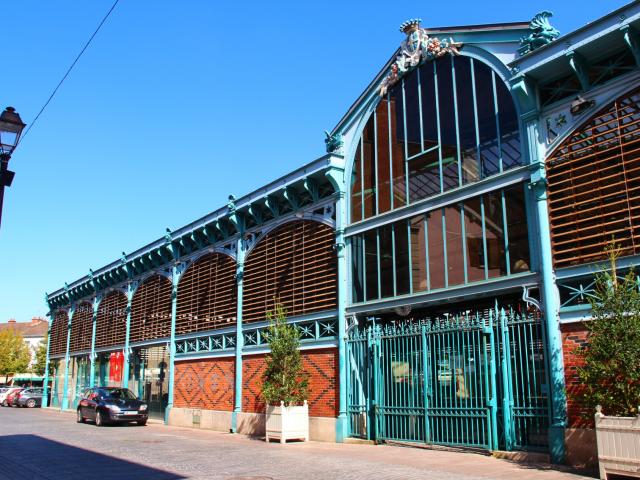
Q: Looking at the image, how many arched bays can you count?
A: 8